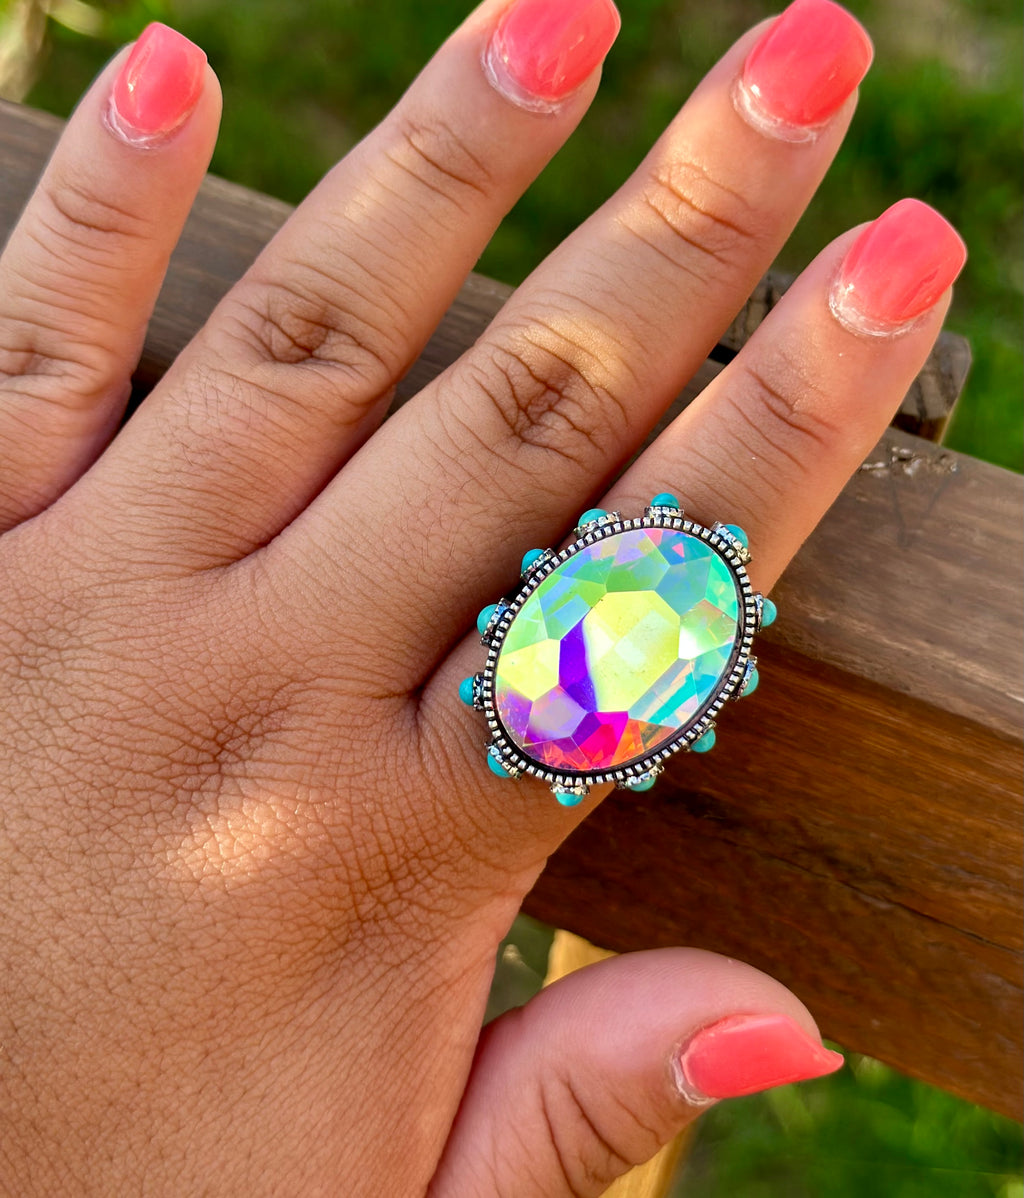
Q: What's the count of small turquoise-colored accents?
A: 12